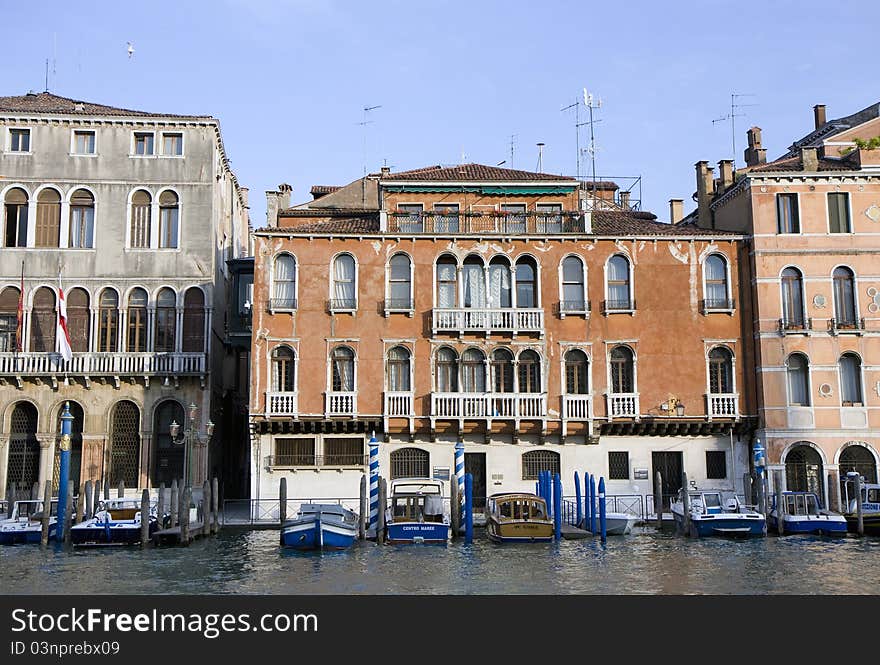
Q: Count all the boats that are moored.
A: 9